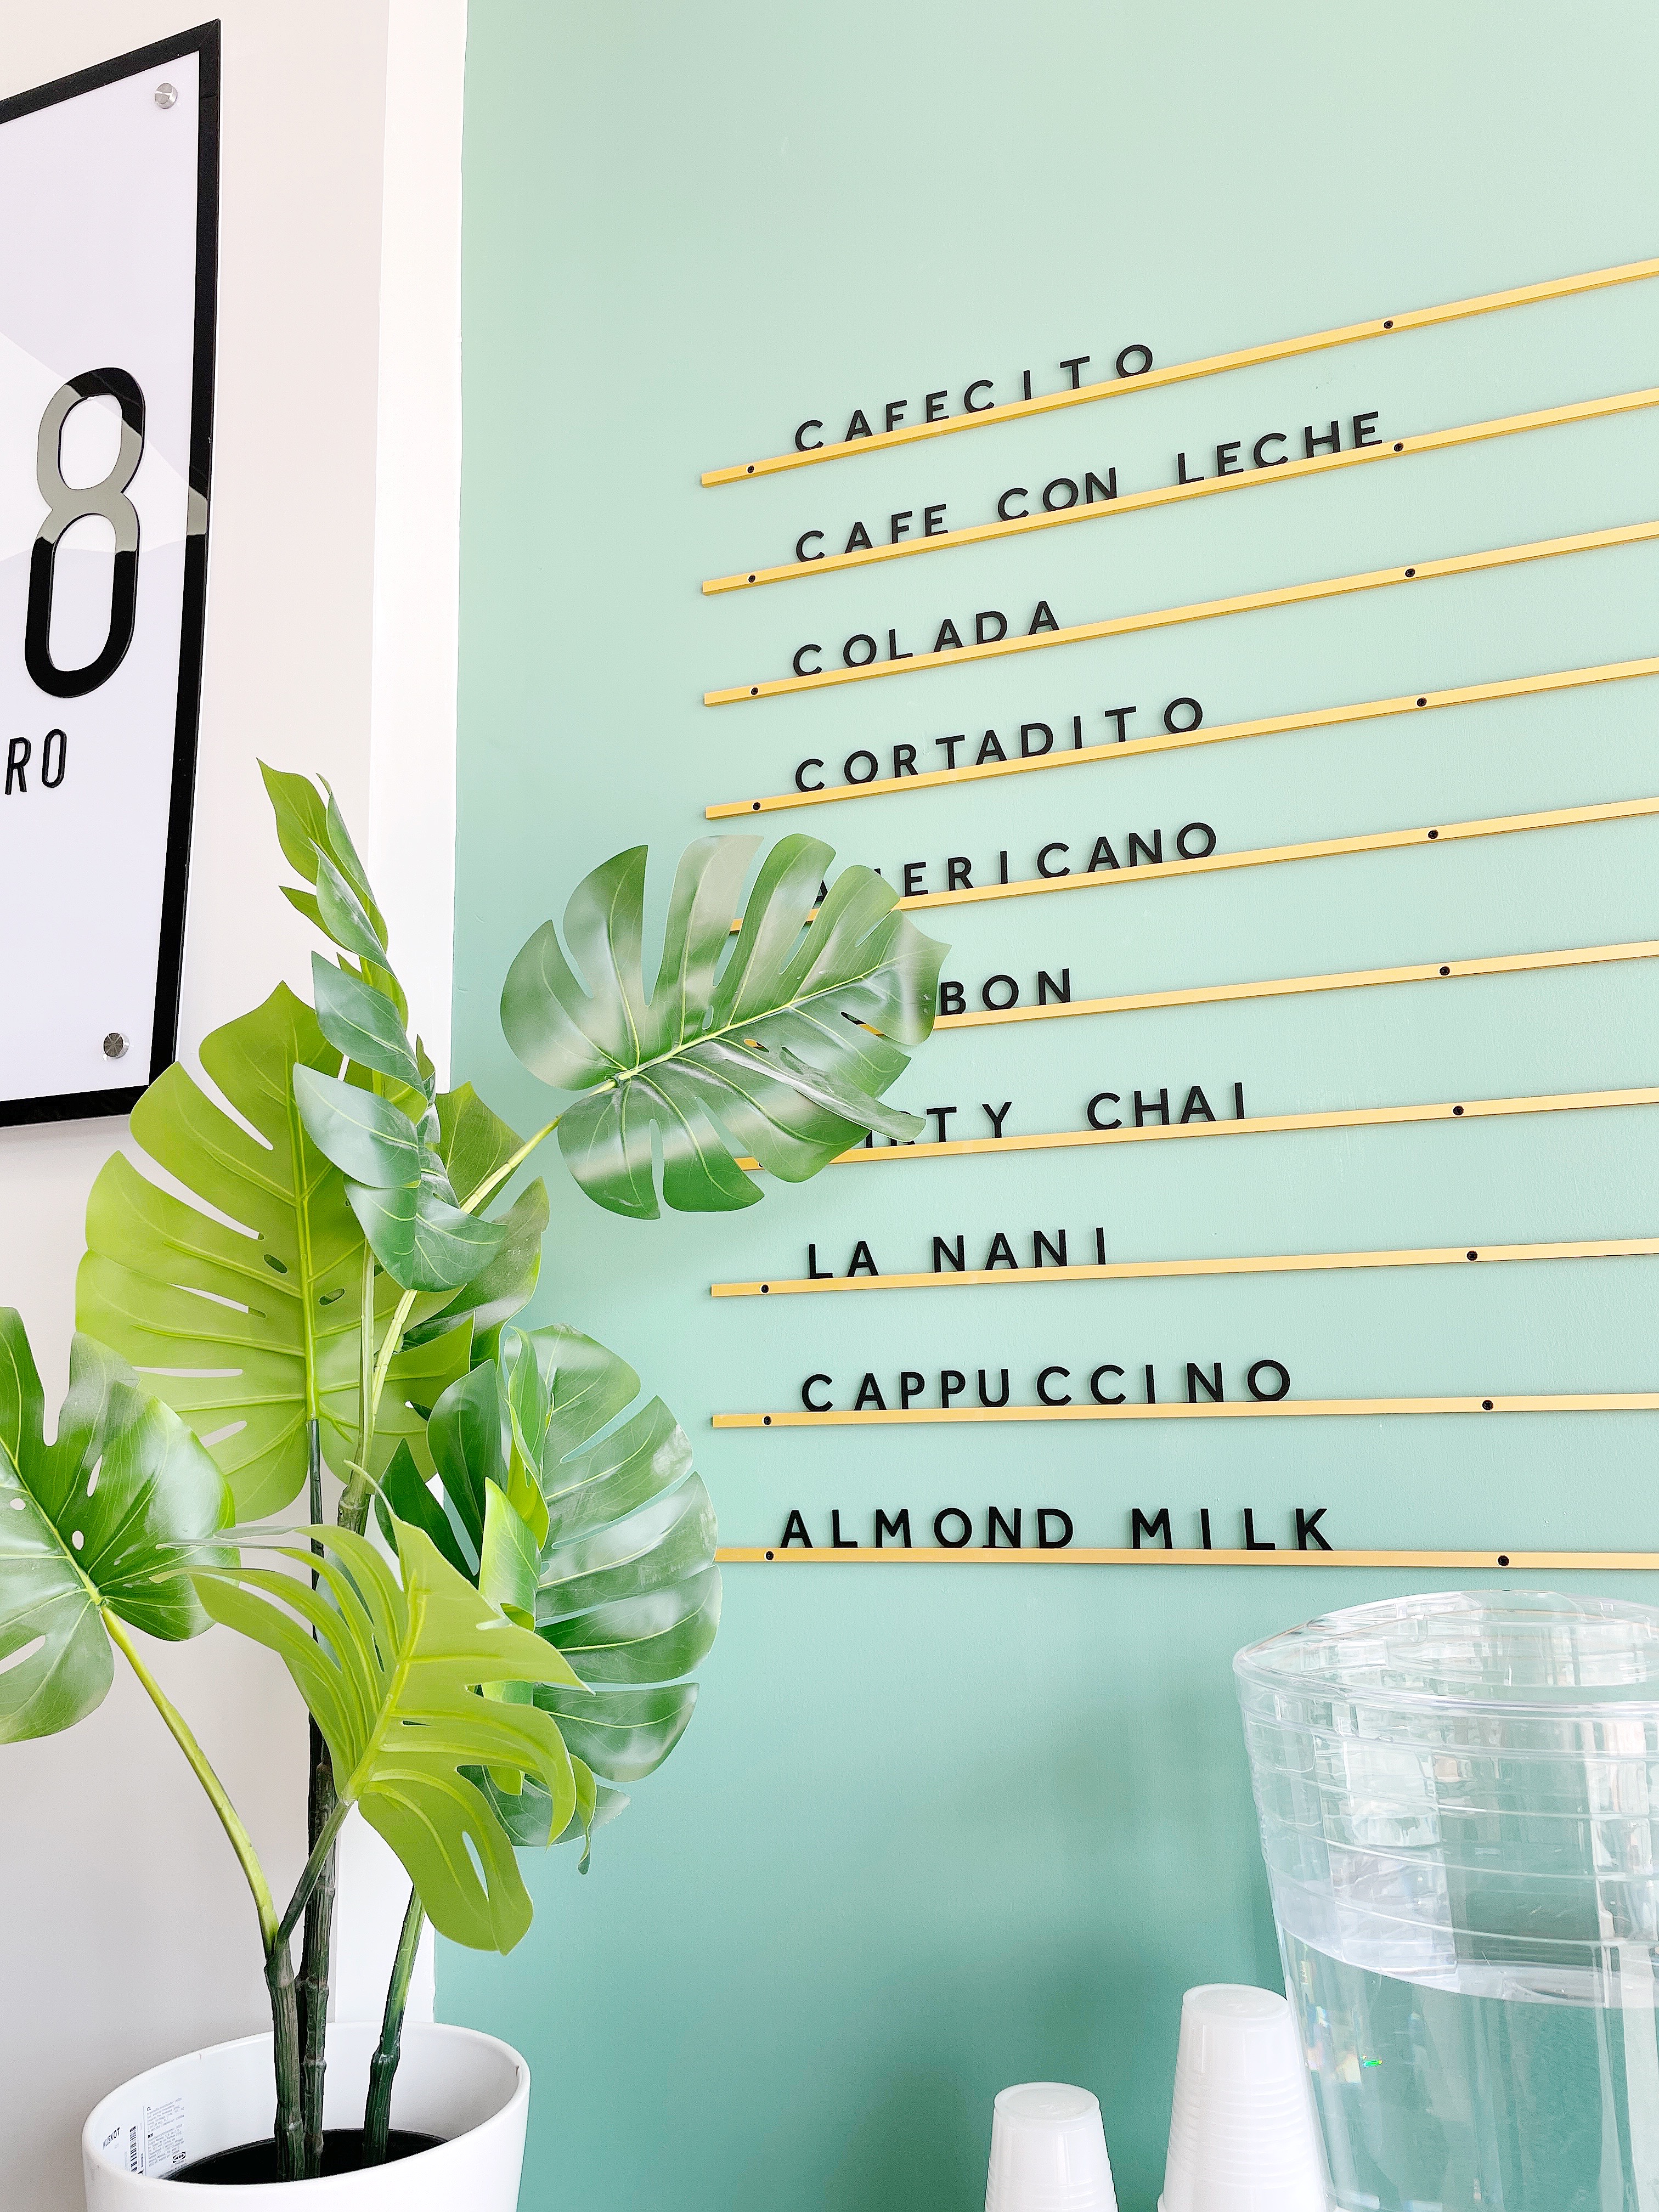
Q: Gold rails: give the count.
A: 10